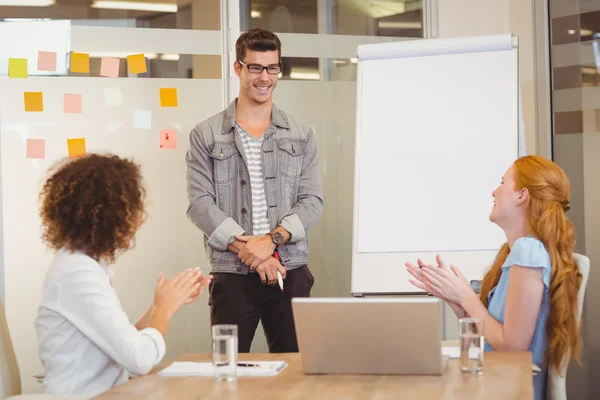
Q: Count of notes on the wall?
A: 13